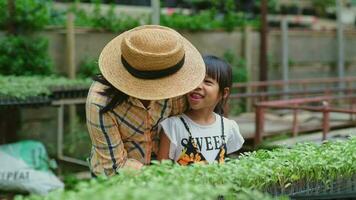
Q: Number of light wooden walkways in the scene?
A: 1